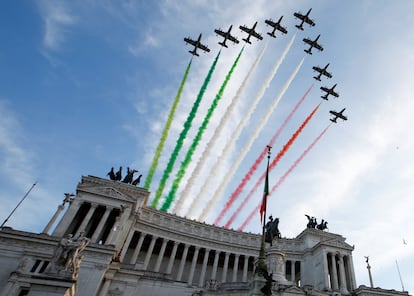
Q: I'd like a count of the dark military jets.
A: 9